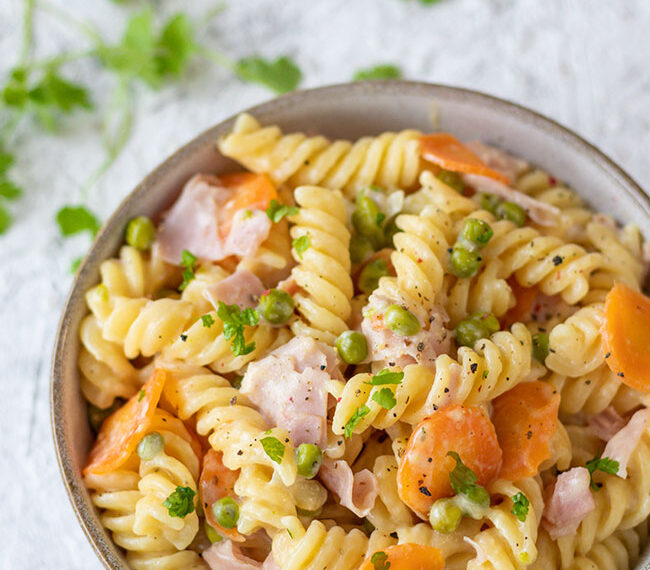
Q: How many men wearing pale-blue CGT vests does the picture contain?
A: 0